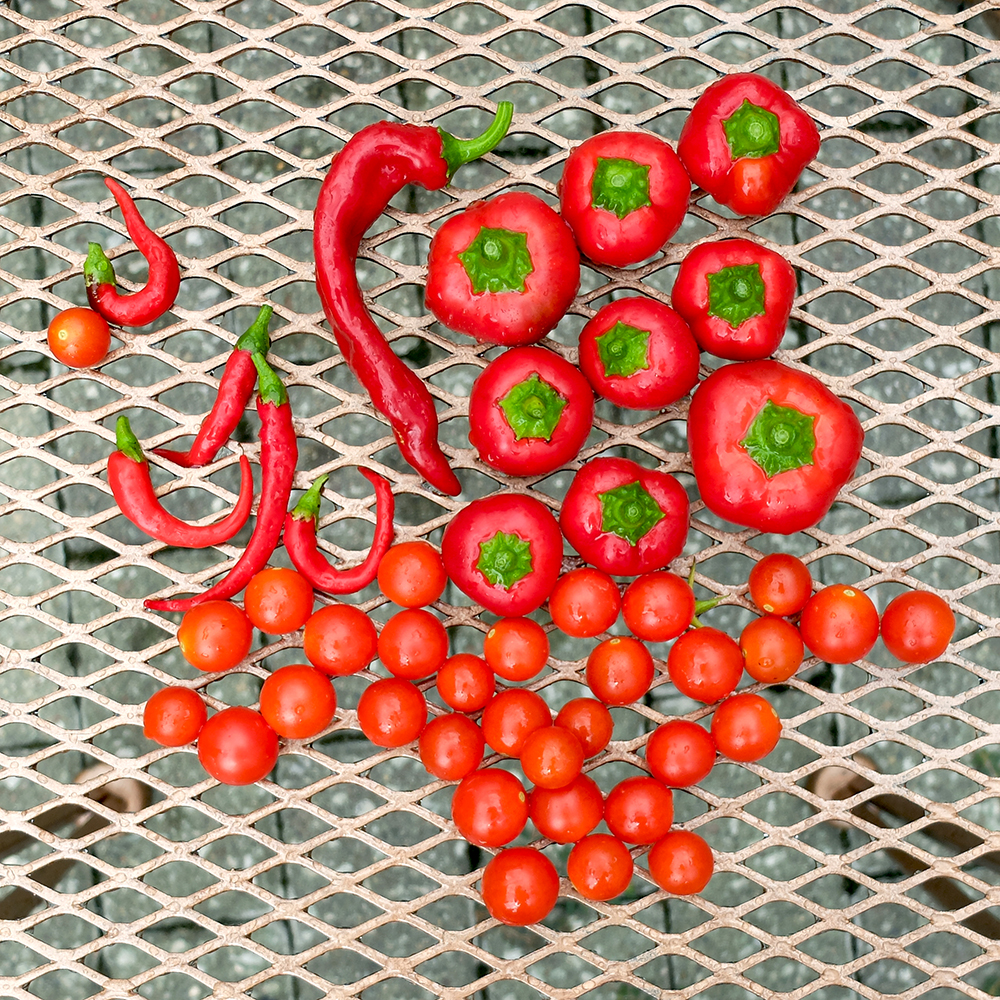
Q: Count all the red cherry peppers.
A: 9